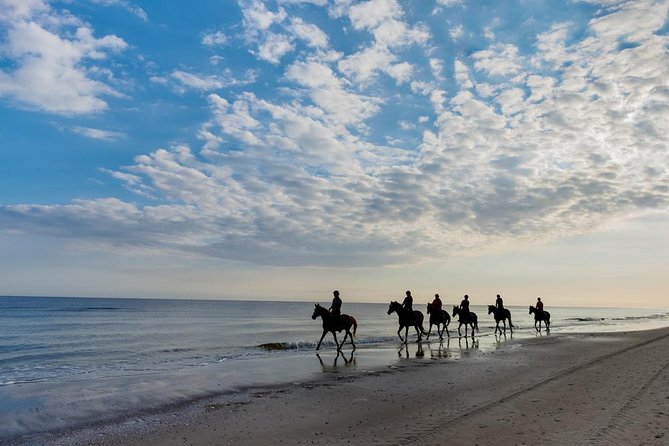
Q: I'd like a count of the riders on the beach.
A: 6